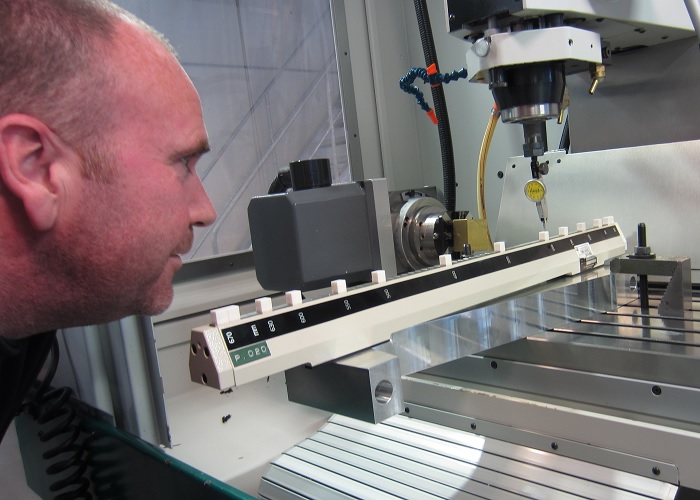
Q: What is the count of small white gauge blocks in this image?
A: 13